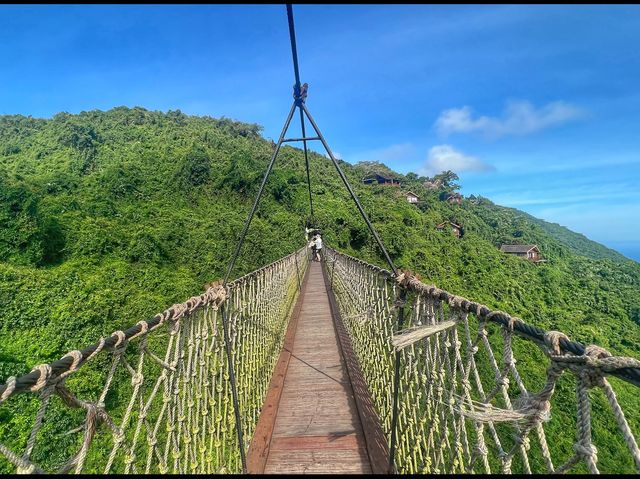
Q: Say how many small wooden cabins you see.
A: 5